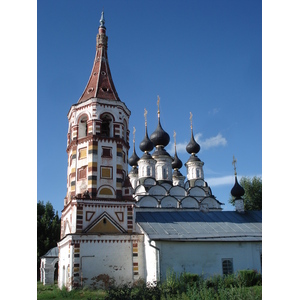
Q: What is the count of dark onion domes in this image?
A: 6